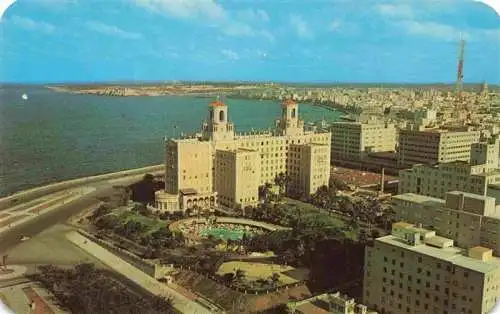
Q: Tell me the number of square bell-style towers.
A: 2